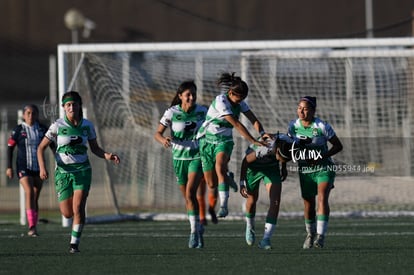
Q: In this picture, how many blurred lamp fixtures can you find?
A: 1